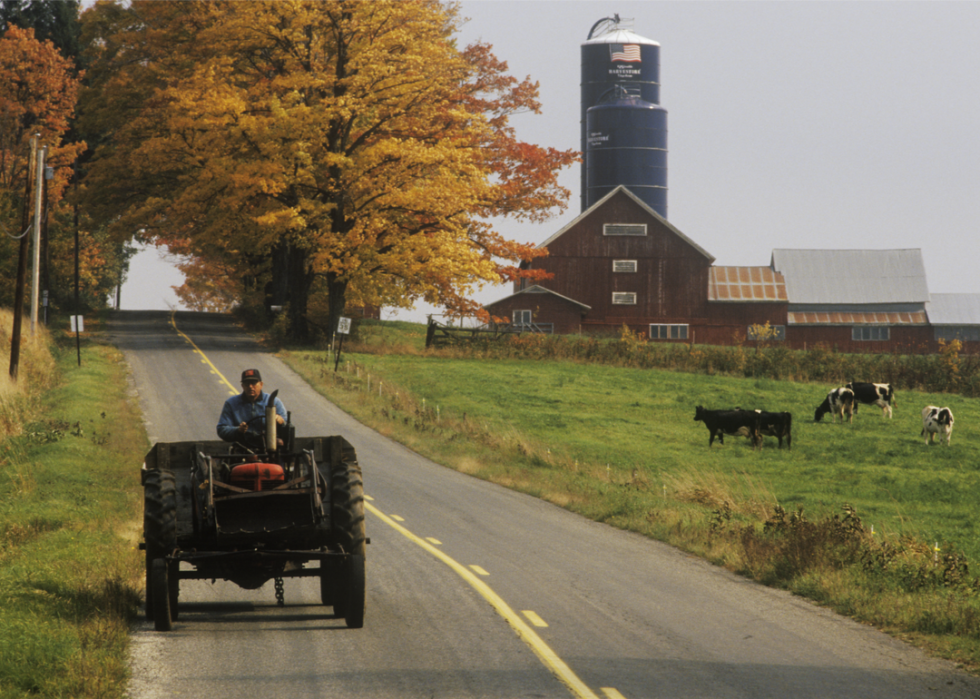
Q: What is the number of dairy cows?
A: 5